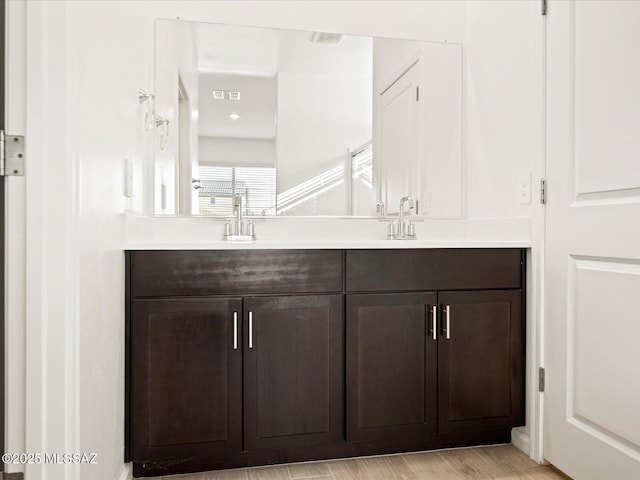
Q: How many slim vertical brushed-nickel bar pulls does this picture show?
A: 4